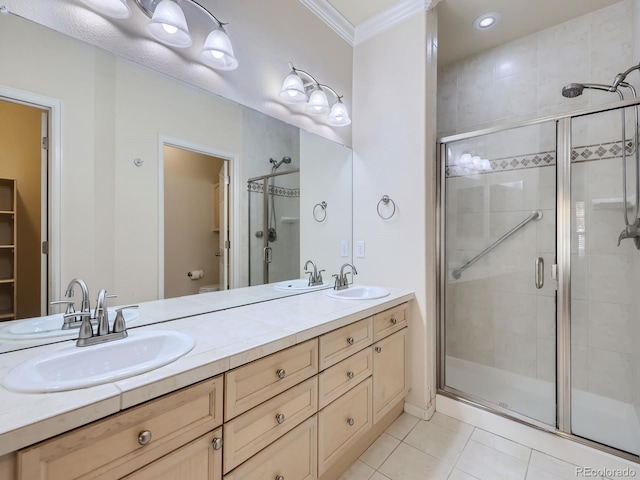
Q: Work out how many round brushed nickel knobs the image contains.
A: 10